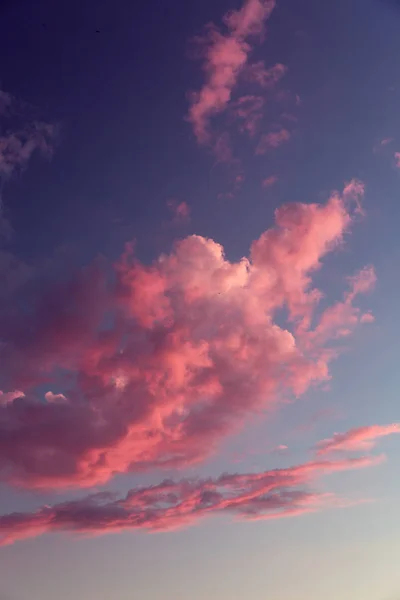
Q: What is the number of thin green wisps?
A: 0